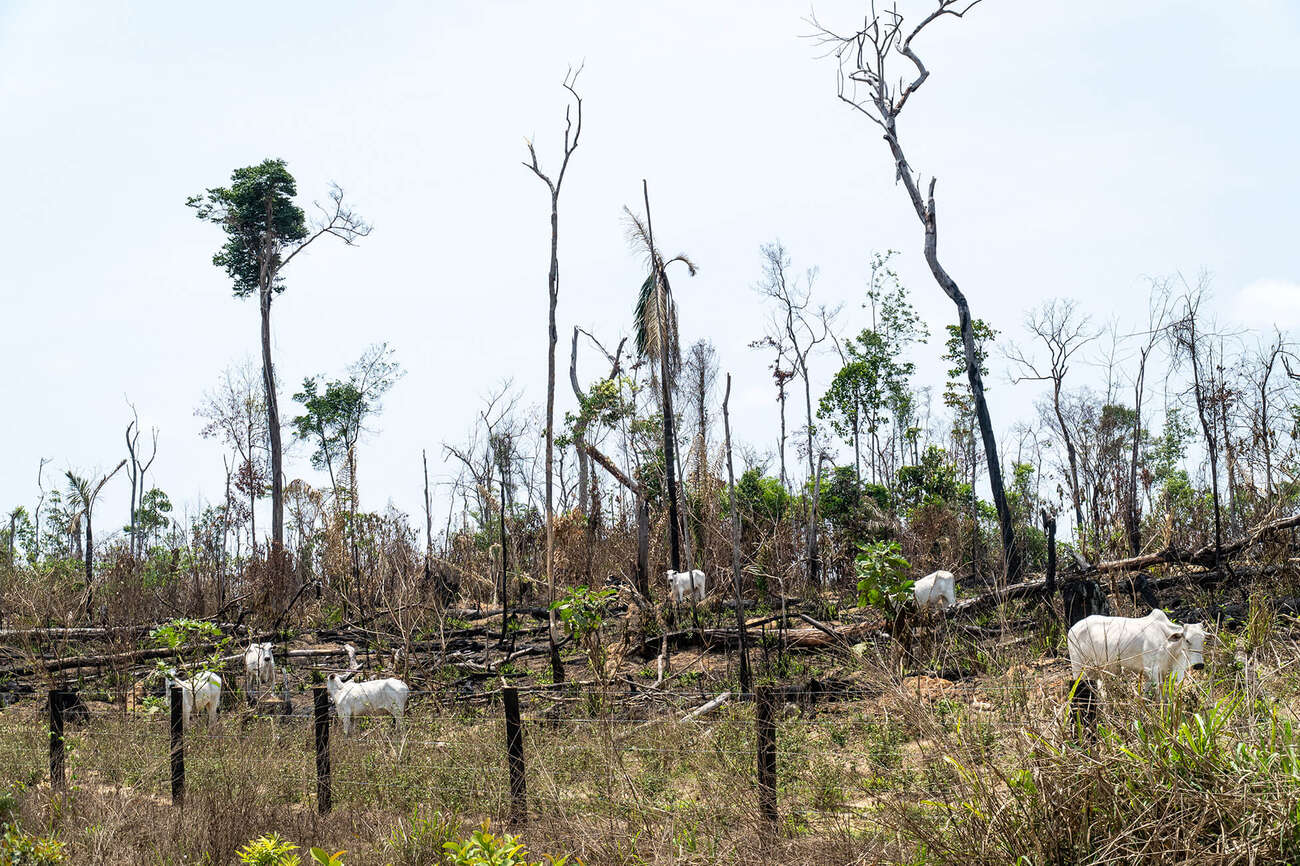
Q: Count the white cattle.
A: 6